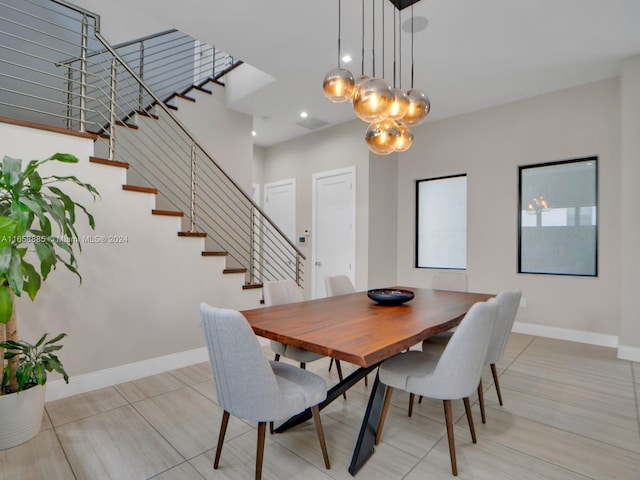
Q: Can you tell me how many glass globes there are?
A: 7